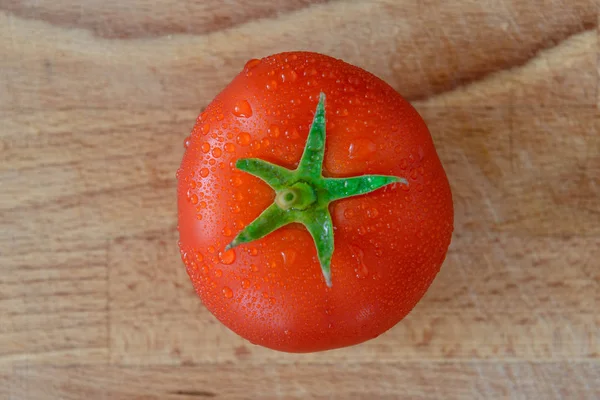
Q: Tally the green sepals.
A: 5